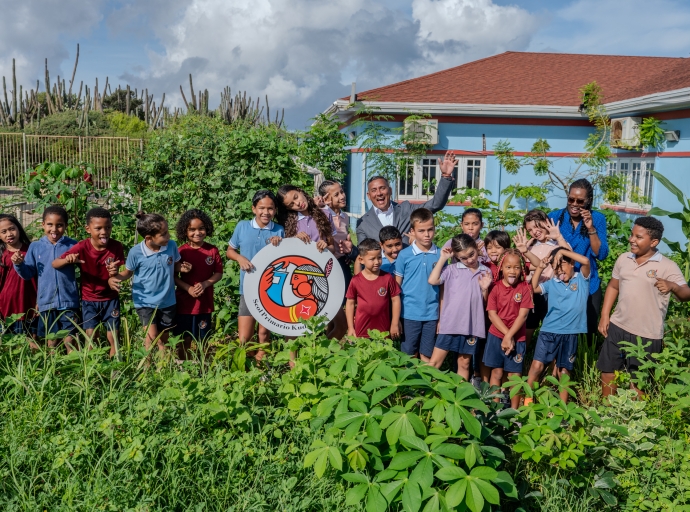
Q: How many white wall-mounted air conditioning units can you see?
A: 2